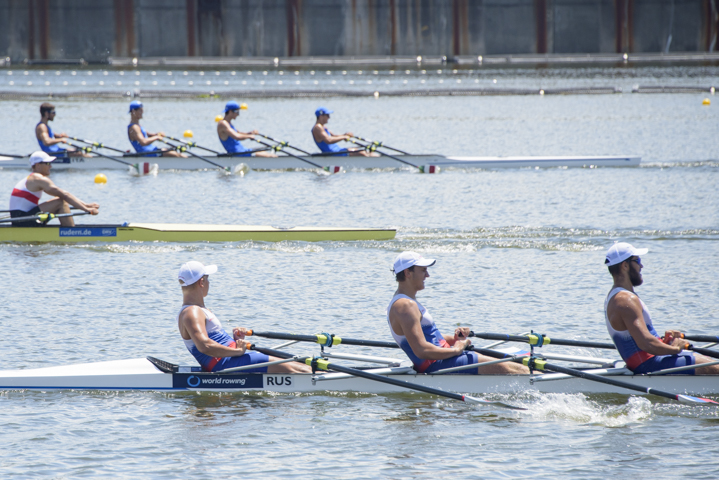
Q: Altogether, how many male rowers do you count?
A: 8